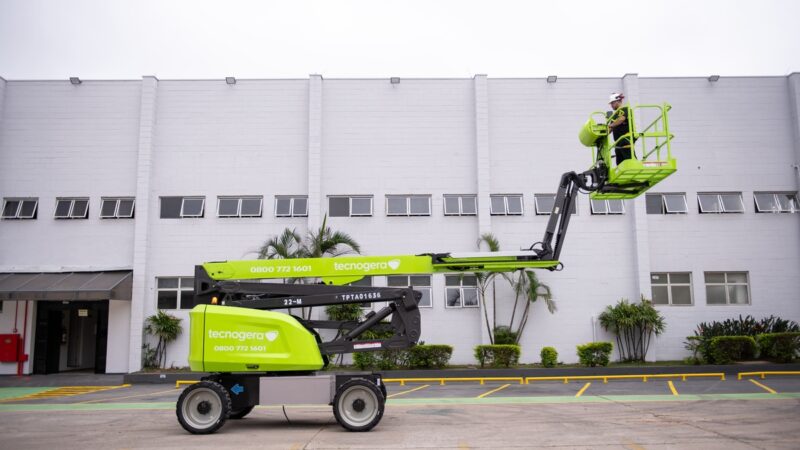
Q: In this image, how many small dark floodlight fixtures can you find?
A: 5